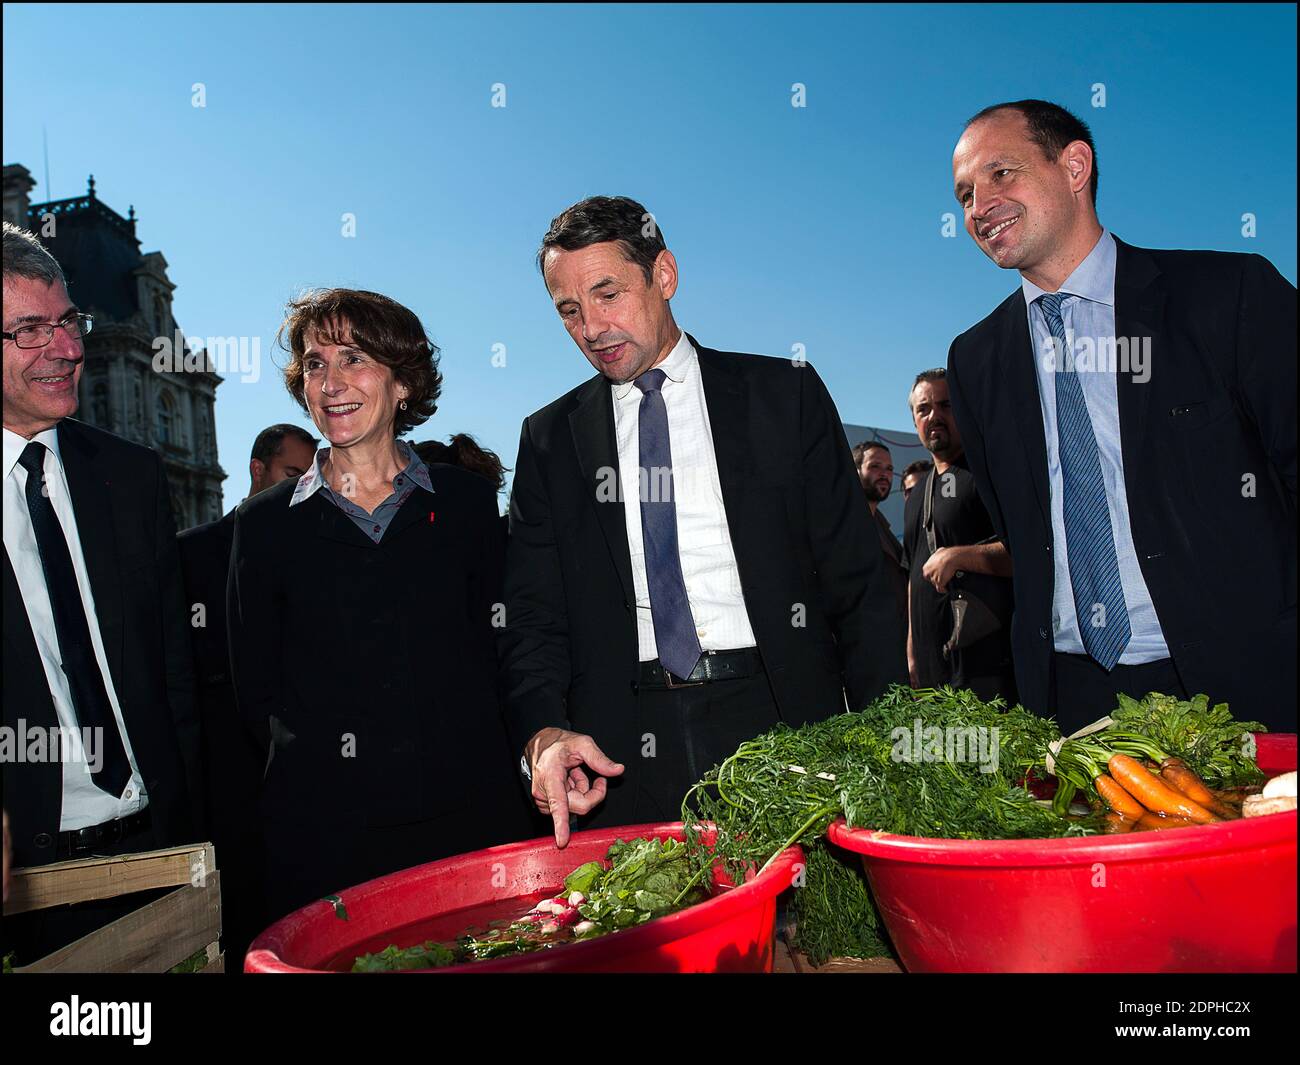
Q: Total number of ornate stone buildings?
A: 1